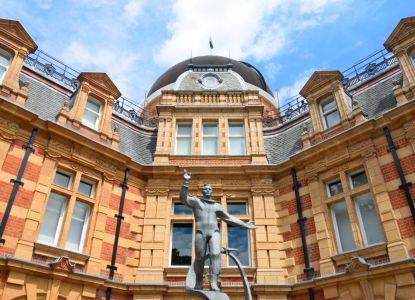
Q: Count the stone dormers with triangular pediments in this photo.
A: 4